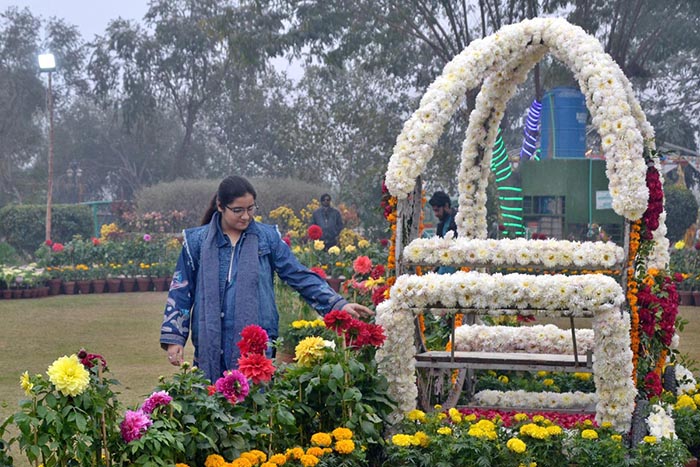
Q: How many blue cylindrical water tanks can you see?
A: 1